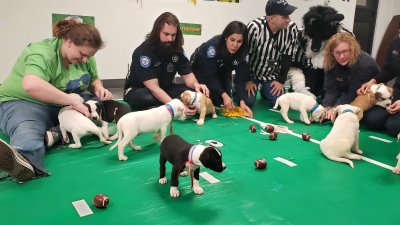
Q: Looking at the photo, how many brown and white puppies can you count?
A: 2